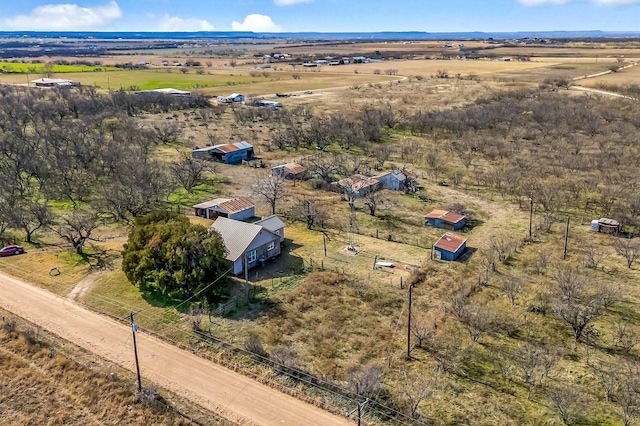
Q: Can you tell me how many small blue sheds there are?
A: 2